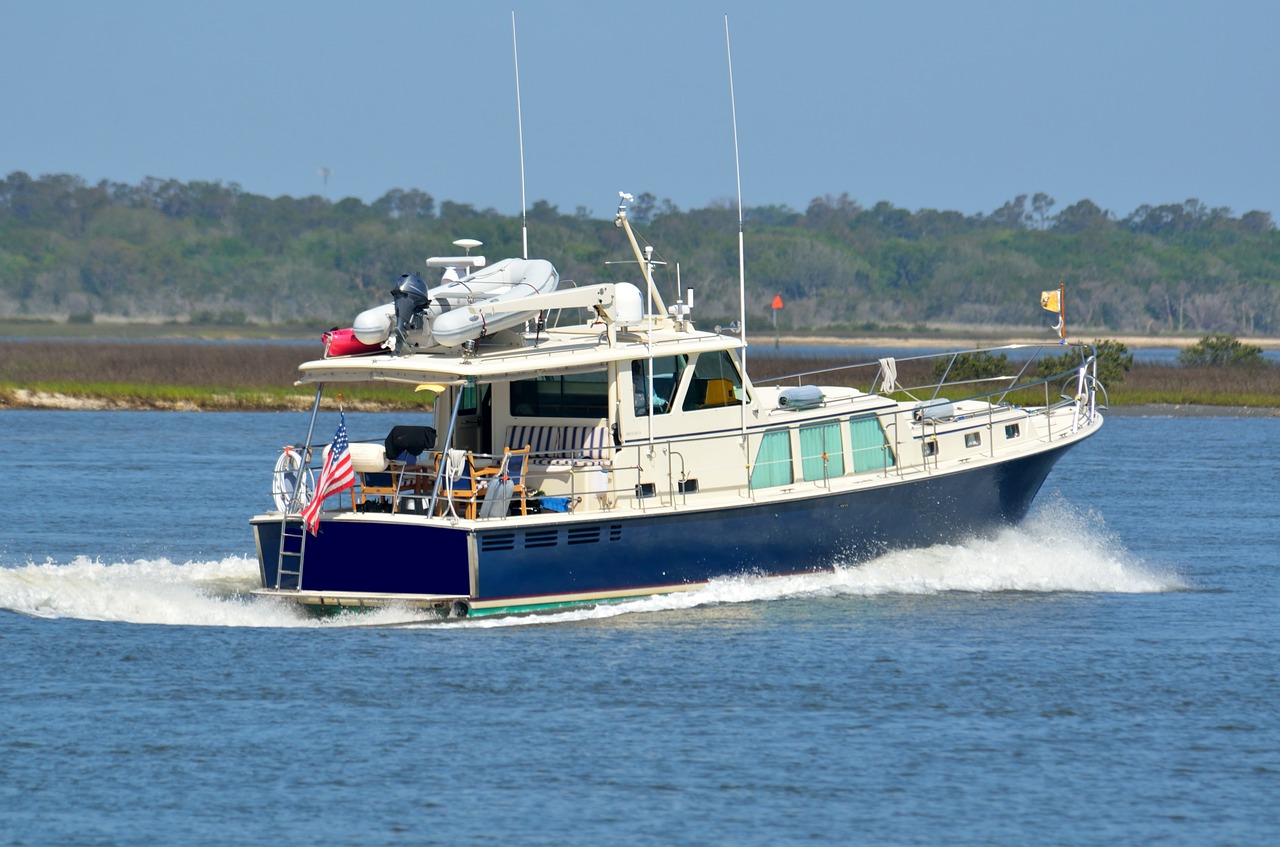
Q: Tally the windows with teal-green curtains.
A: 3